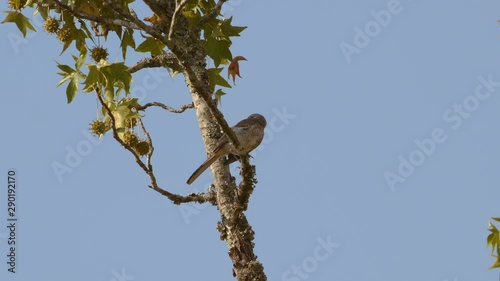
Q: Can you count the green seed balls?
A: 8